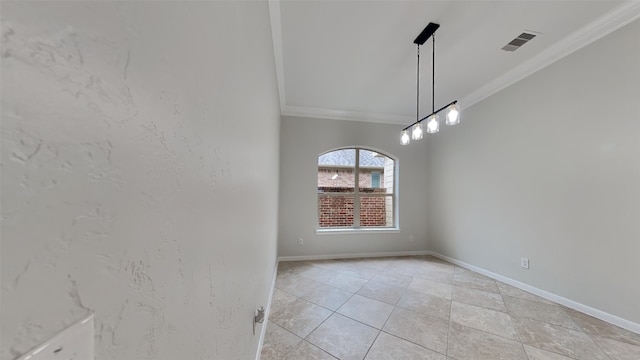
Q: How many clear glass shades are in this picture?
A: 4